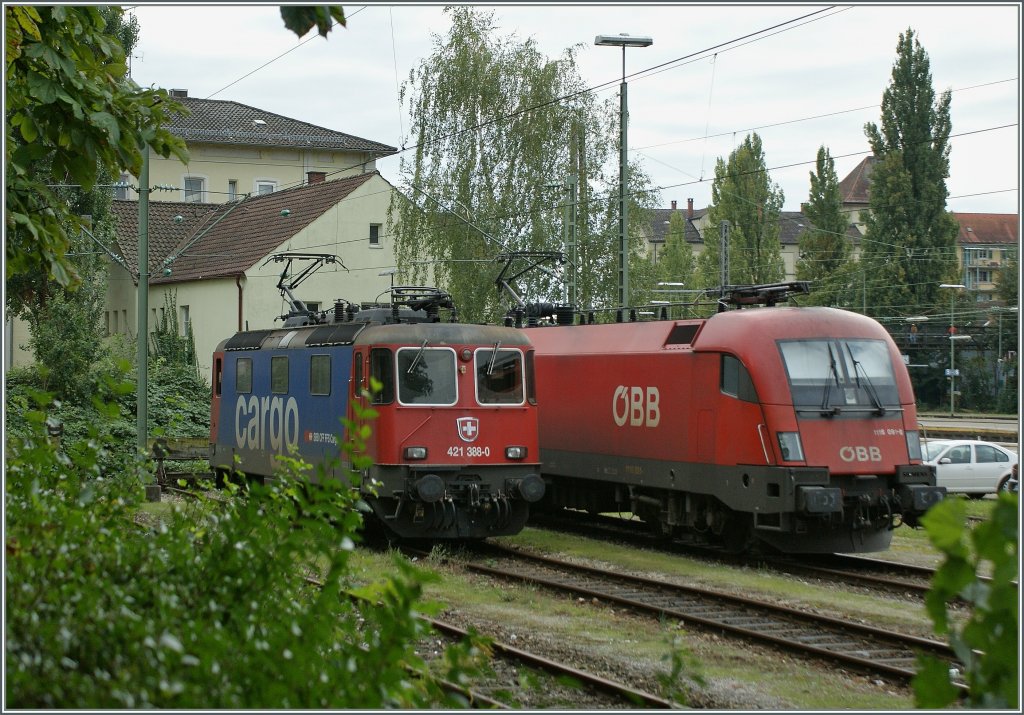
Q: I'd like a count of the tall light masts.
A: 1